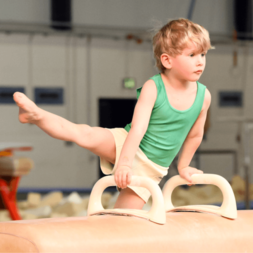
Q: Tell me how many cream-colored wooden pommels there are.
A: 2